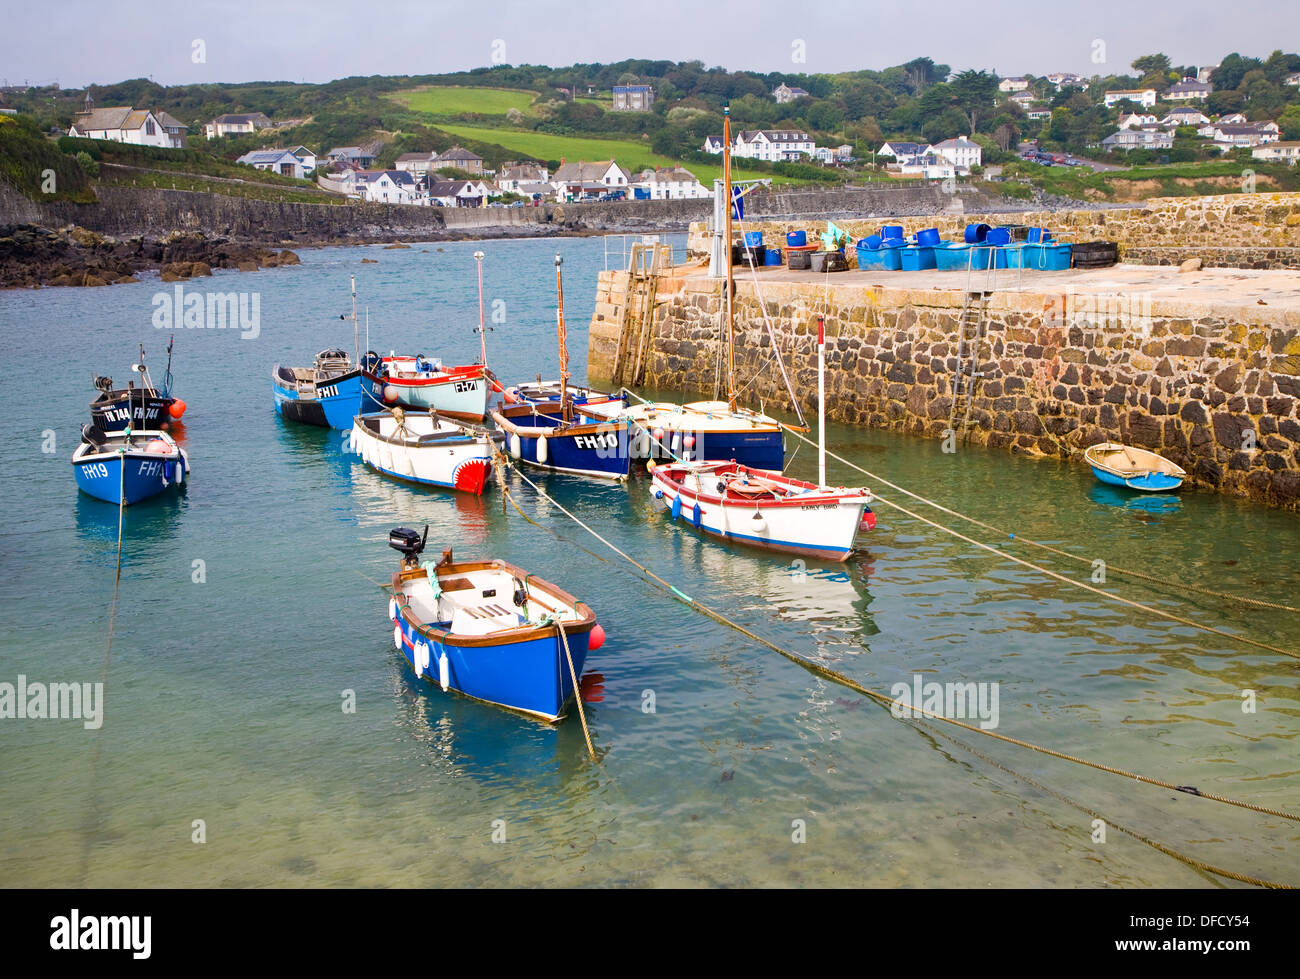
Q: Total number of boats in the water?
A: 11